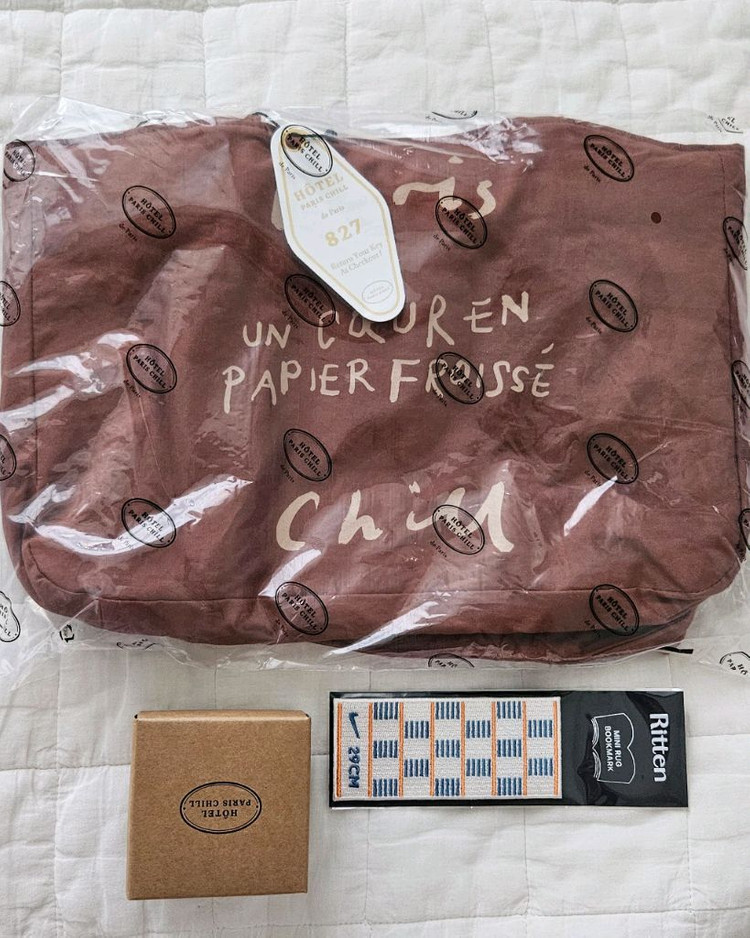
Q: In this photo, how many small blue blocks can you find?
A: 15